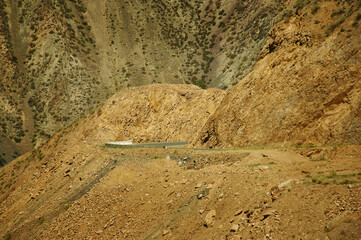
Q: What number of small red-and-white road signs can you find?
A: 2